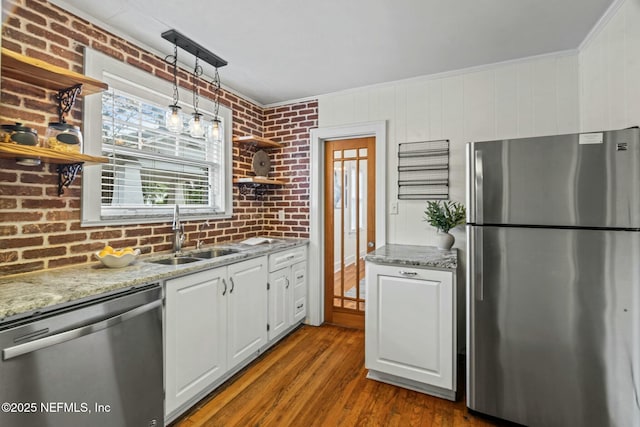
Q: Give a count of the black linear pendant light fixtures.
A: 1